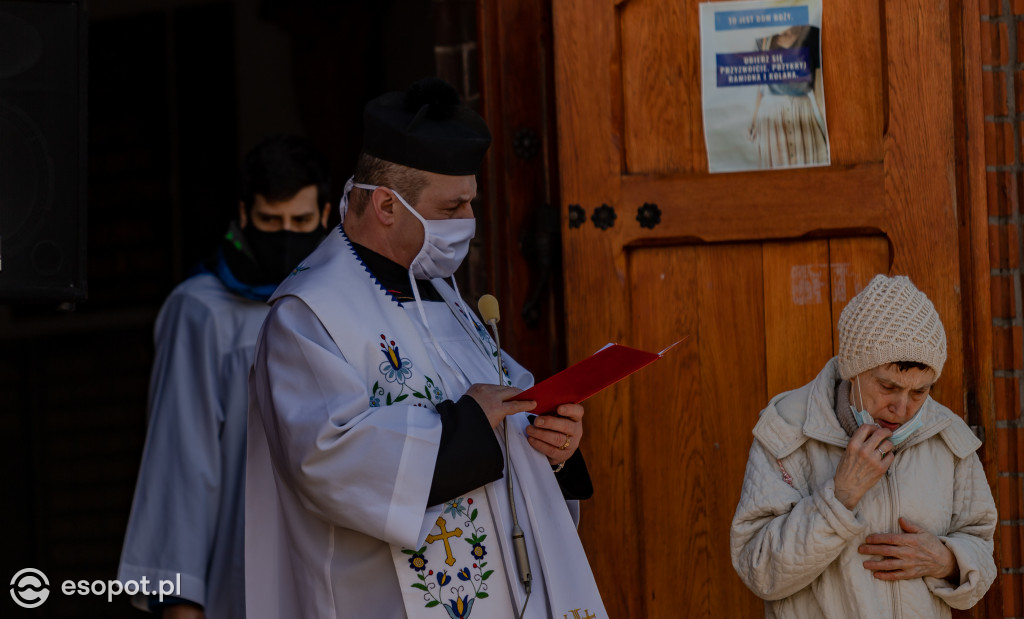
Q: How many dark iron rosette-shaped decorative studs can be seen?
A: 4